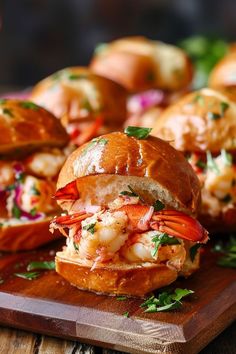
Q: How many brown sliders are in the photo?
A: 6